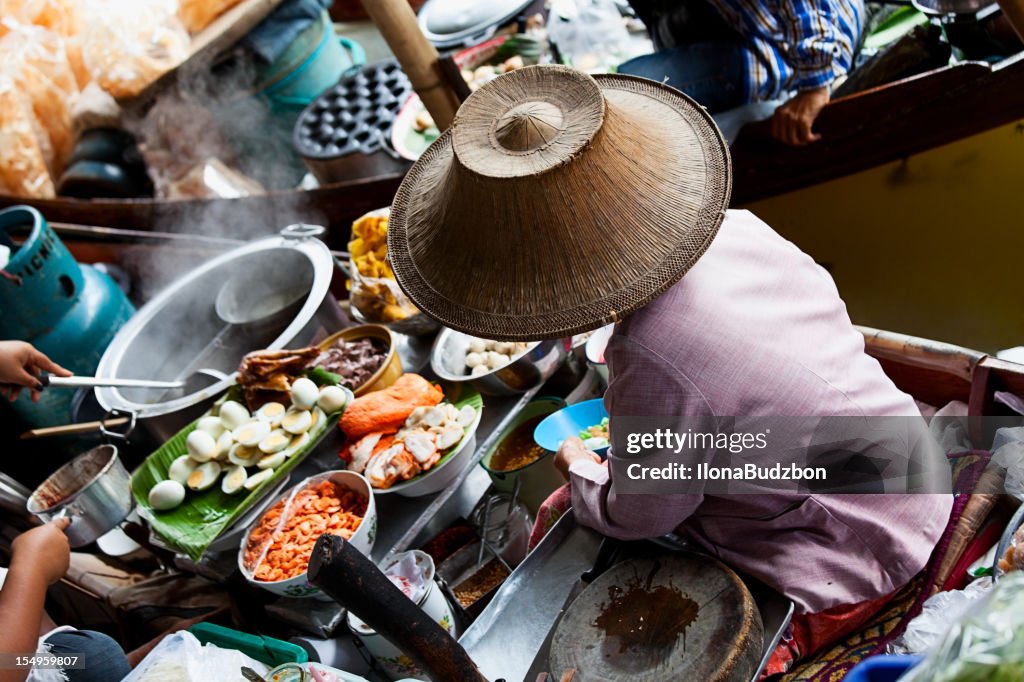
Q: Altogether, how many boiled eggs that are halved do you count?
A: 12